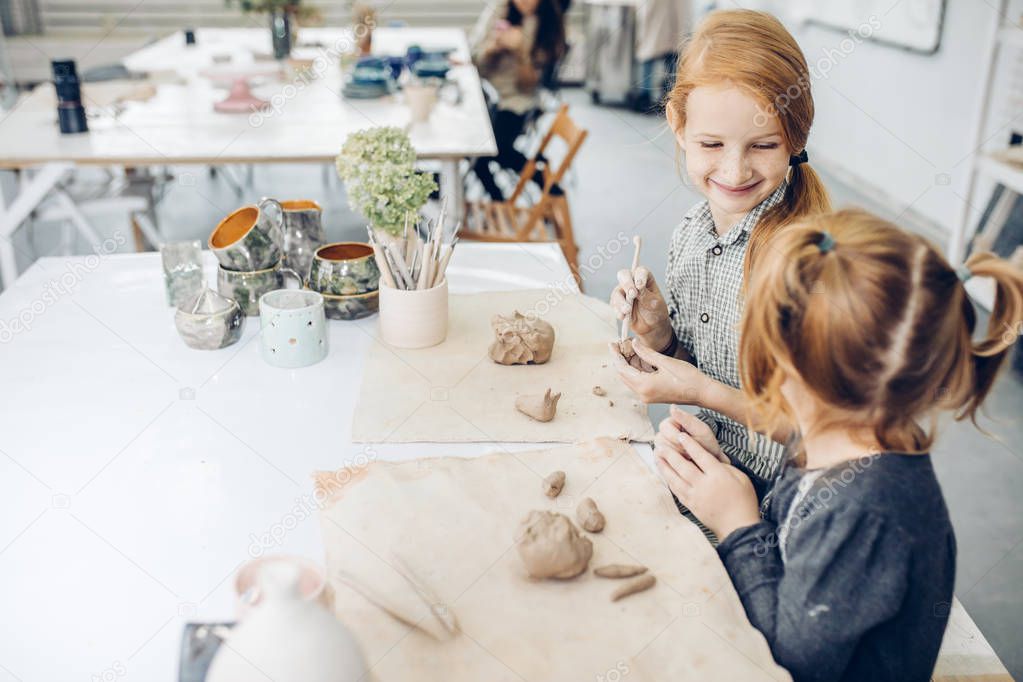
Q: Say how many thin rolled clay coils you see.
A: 2